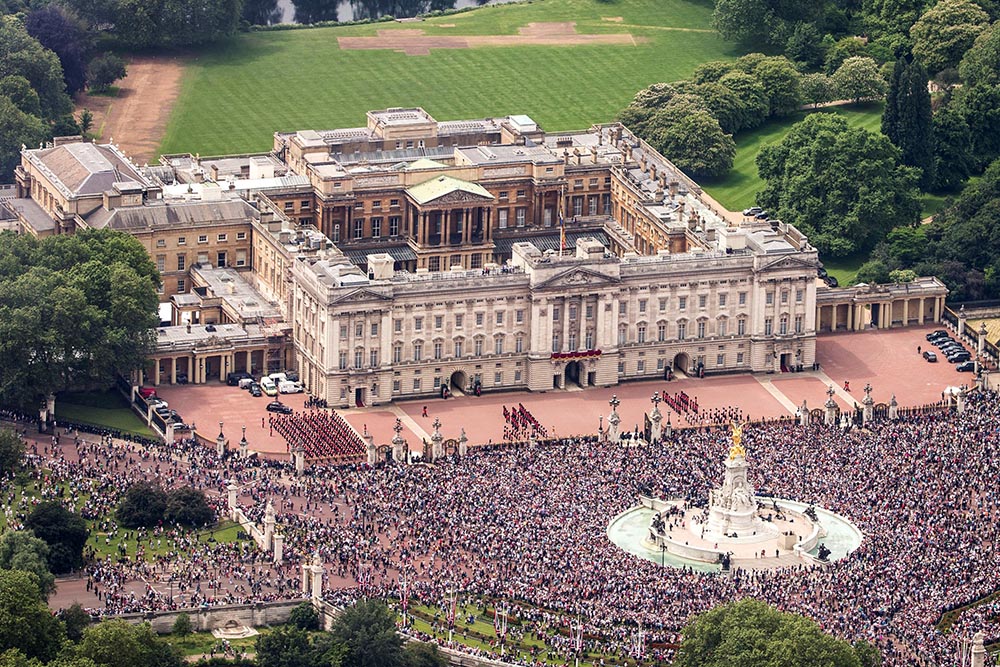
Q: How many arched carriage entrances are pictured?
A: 3